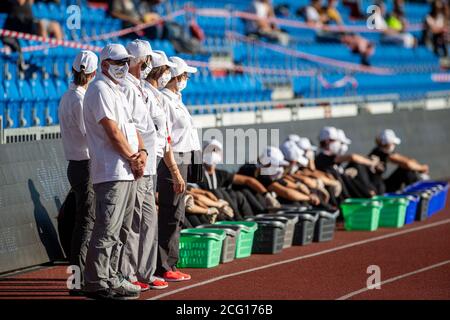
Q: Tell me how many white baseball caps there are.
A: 13